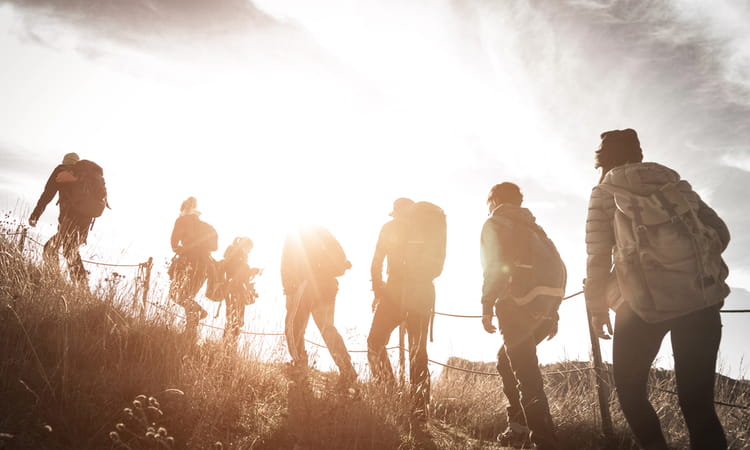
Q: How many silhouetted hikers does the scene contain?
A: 7